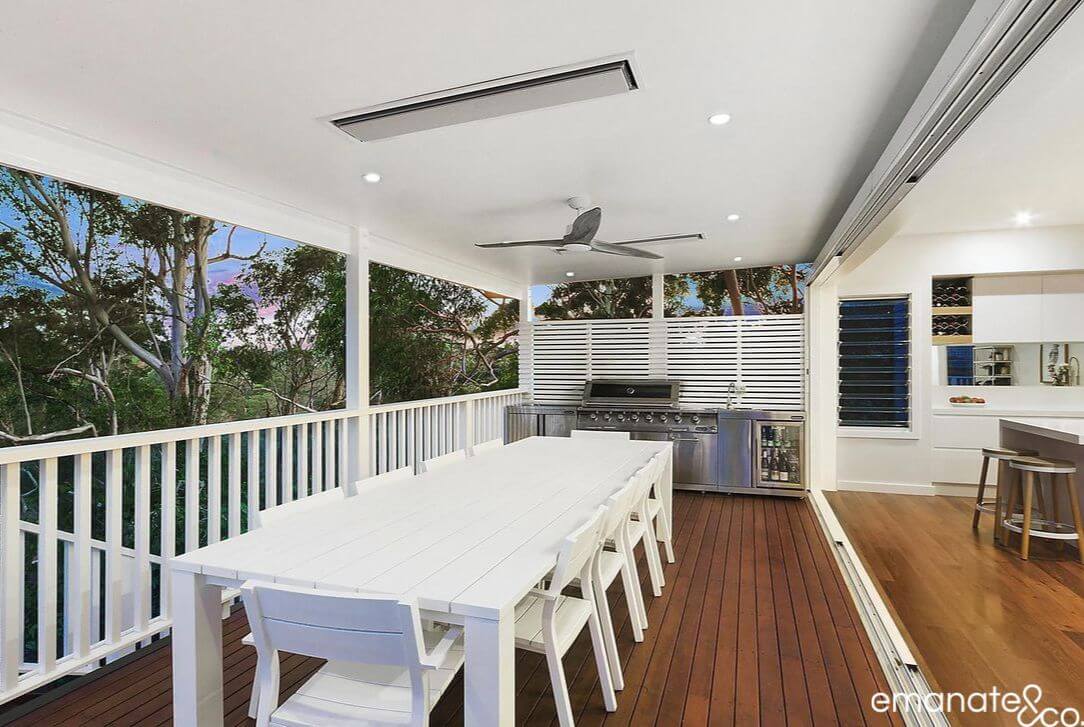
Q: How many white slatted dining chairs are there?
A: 10